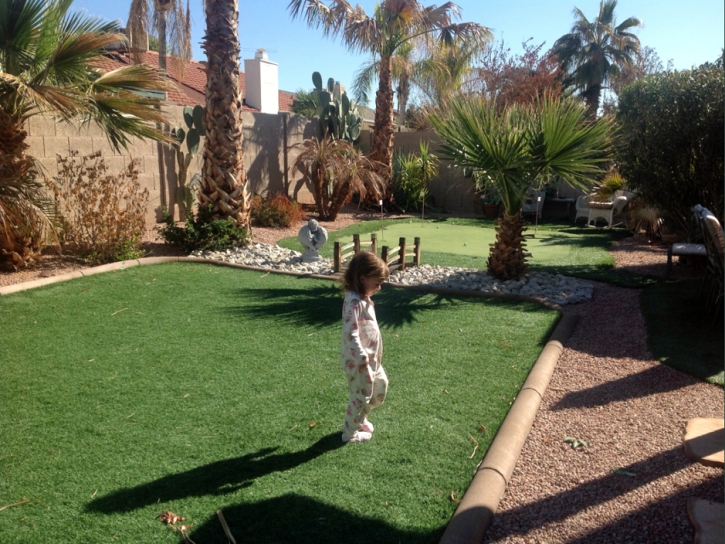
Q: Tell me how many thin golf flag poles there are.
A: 3